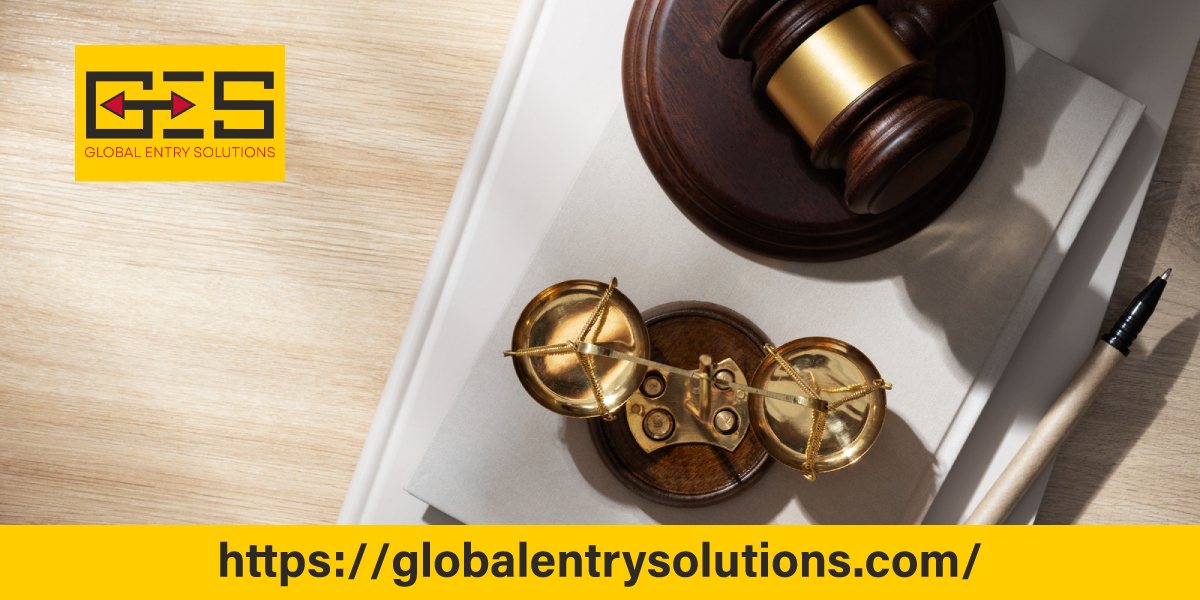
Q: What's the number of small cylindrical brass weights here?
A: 4